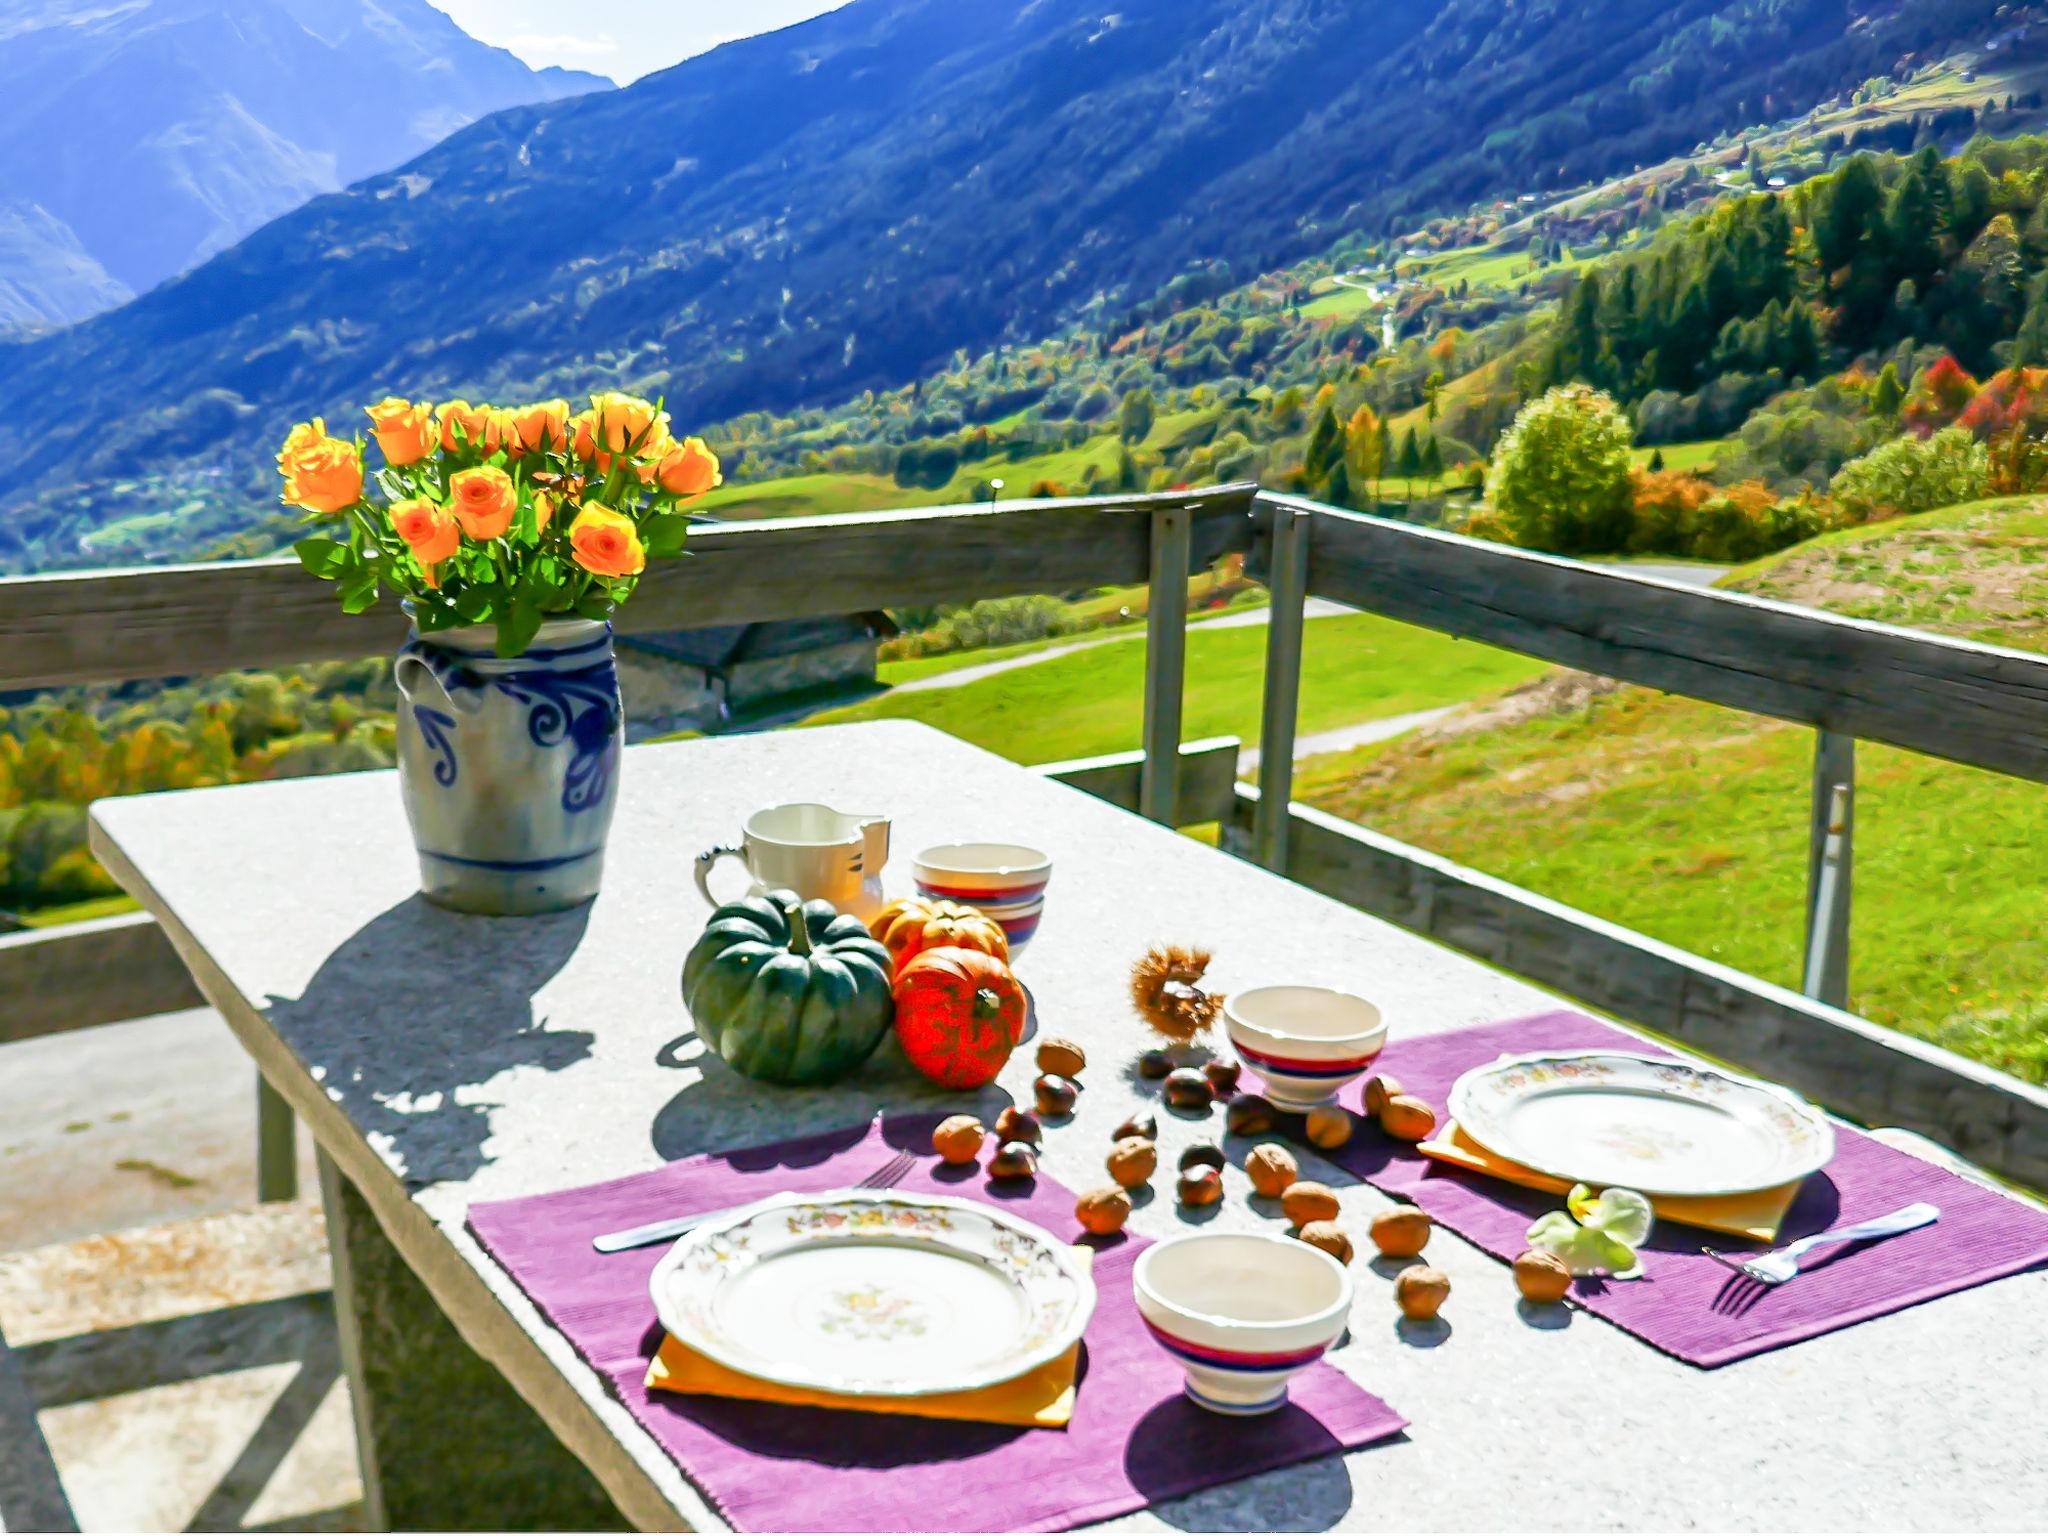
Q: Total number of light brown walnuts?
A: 13